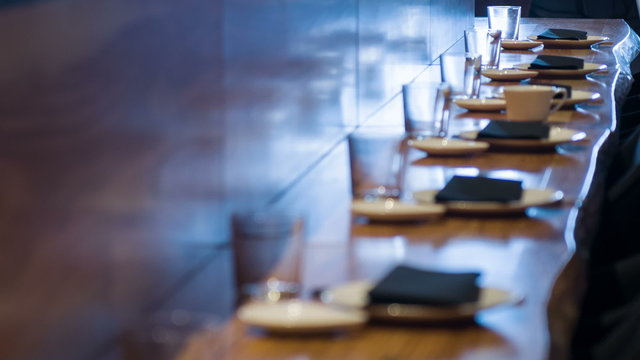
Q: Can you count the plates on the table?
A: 12